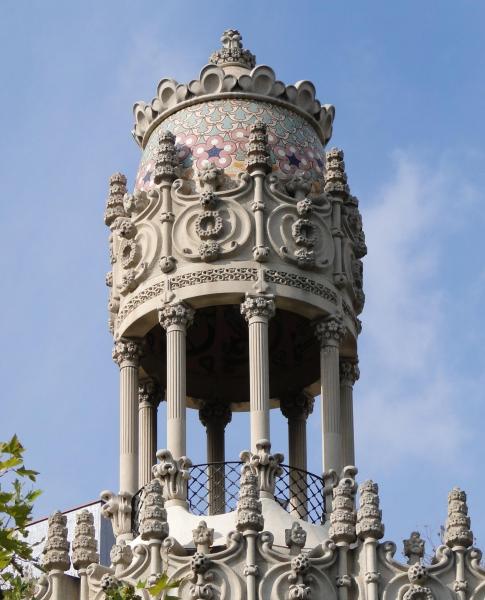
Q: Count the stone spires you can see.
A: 11